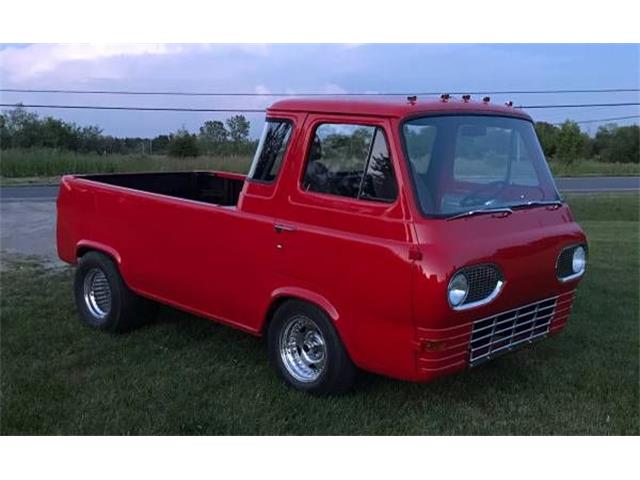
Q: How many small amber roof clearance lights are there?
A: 5